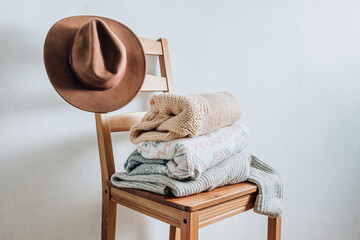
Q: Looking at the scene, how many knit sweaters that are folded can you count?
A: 3